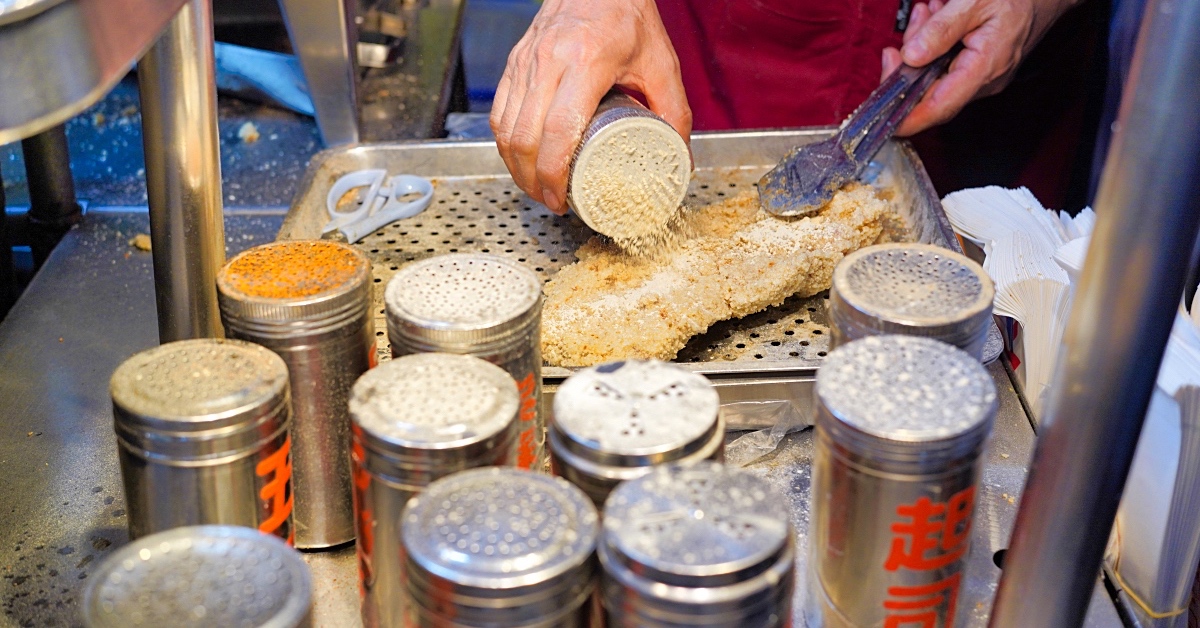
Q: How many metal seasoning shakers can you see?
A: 11